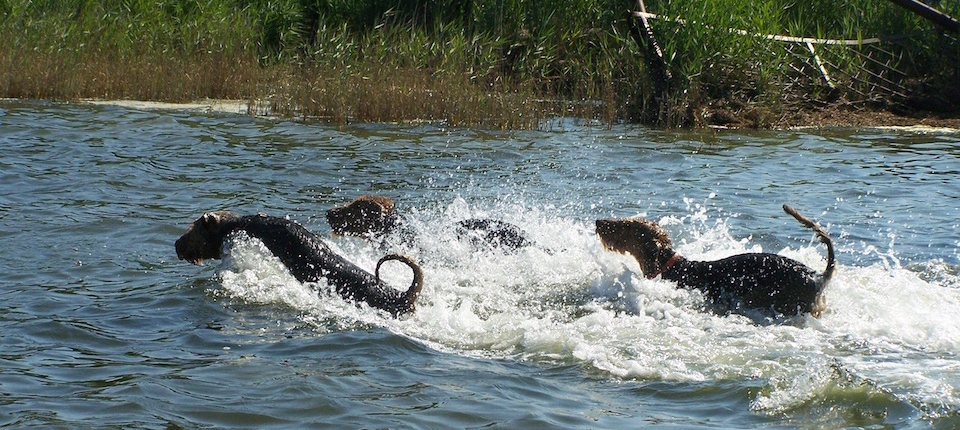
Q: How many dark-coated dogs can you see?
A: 3